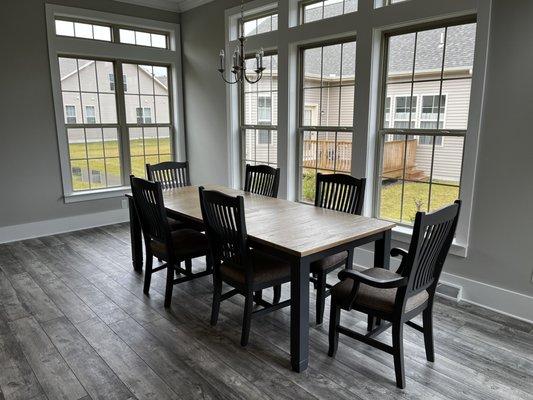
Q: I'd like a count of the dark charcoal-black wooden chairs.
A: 6